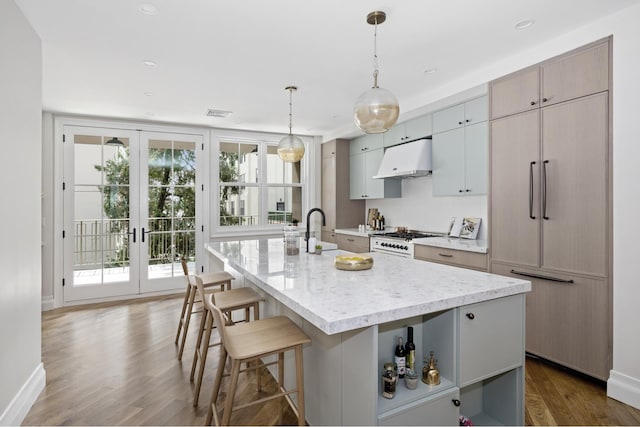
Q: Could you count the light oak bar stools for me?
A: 3